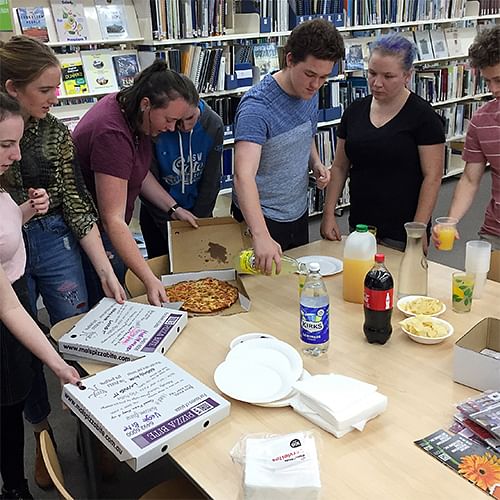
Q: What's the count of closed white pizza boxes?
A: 2